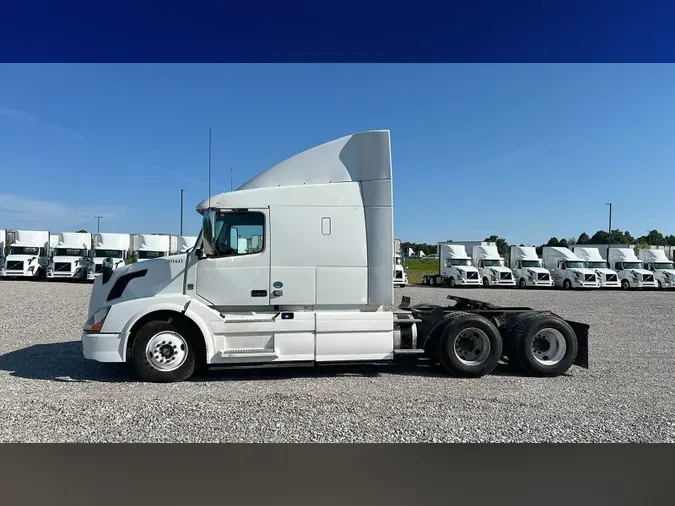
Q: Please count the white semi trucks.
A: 15